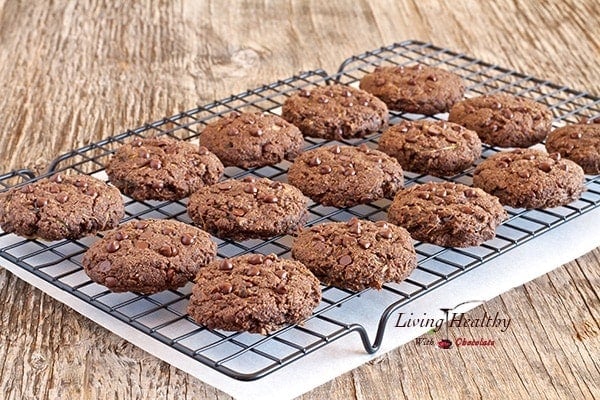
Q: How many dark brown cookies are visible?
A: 15